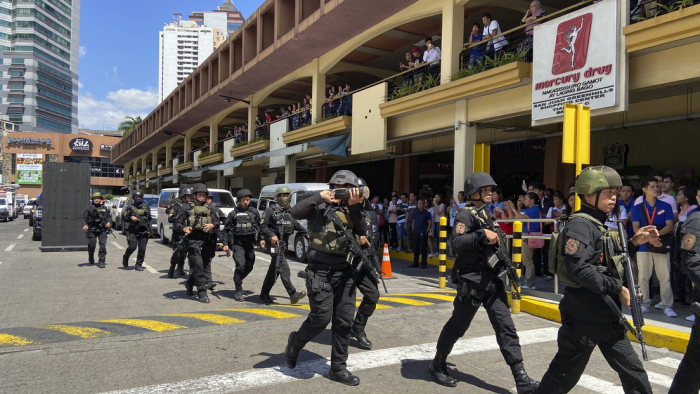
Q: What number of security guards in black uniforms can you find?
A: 13